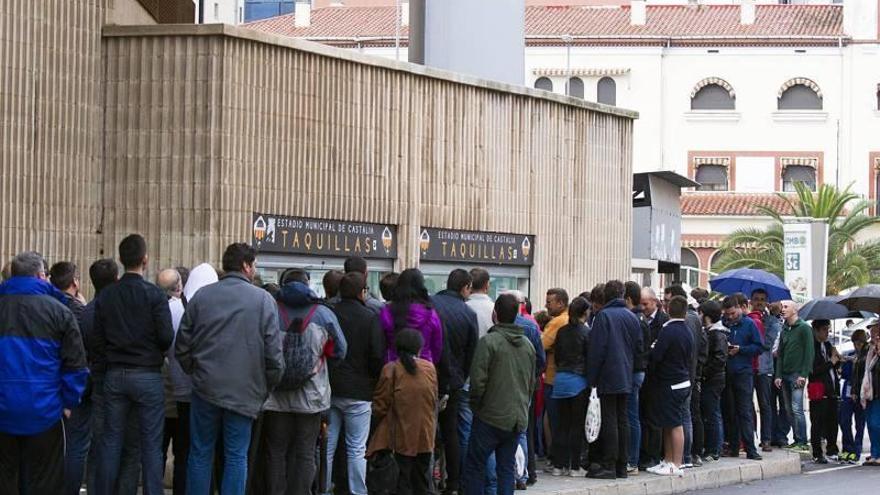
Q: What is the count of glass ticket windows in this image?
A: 2